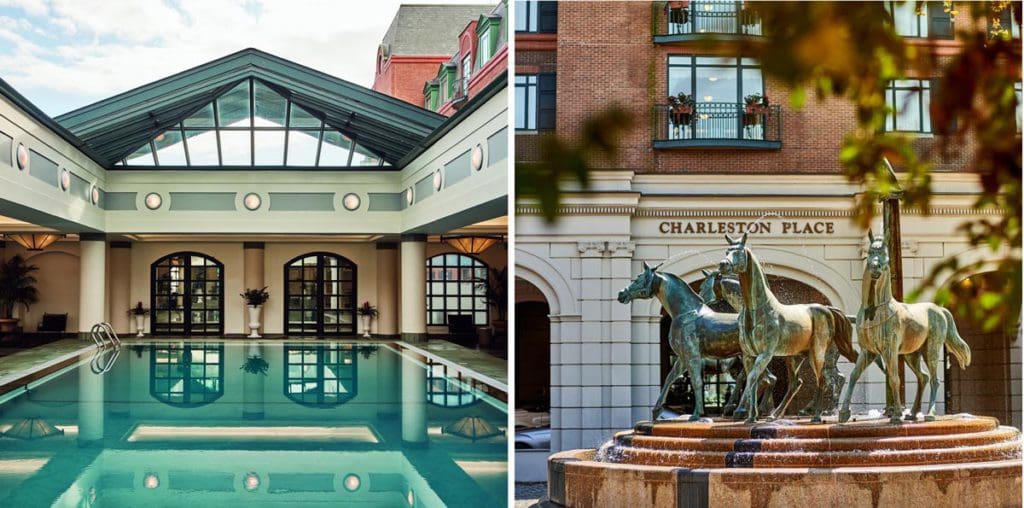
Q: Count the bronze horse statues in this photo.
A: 4